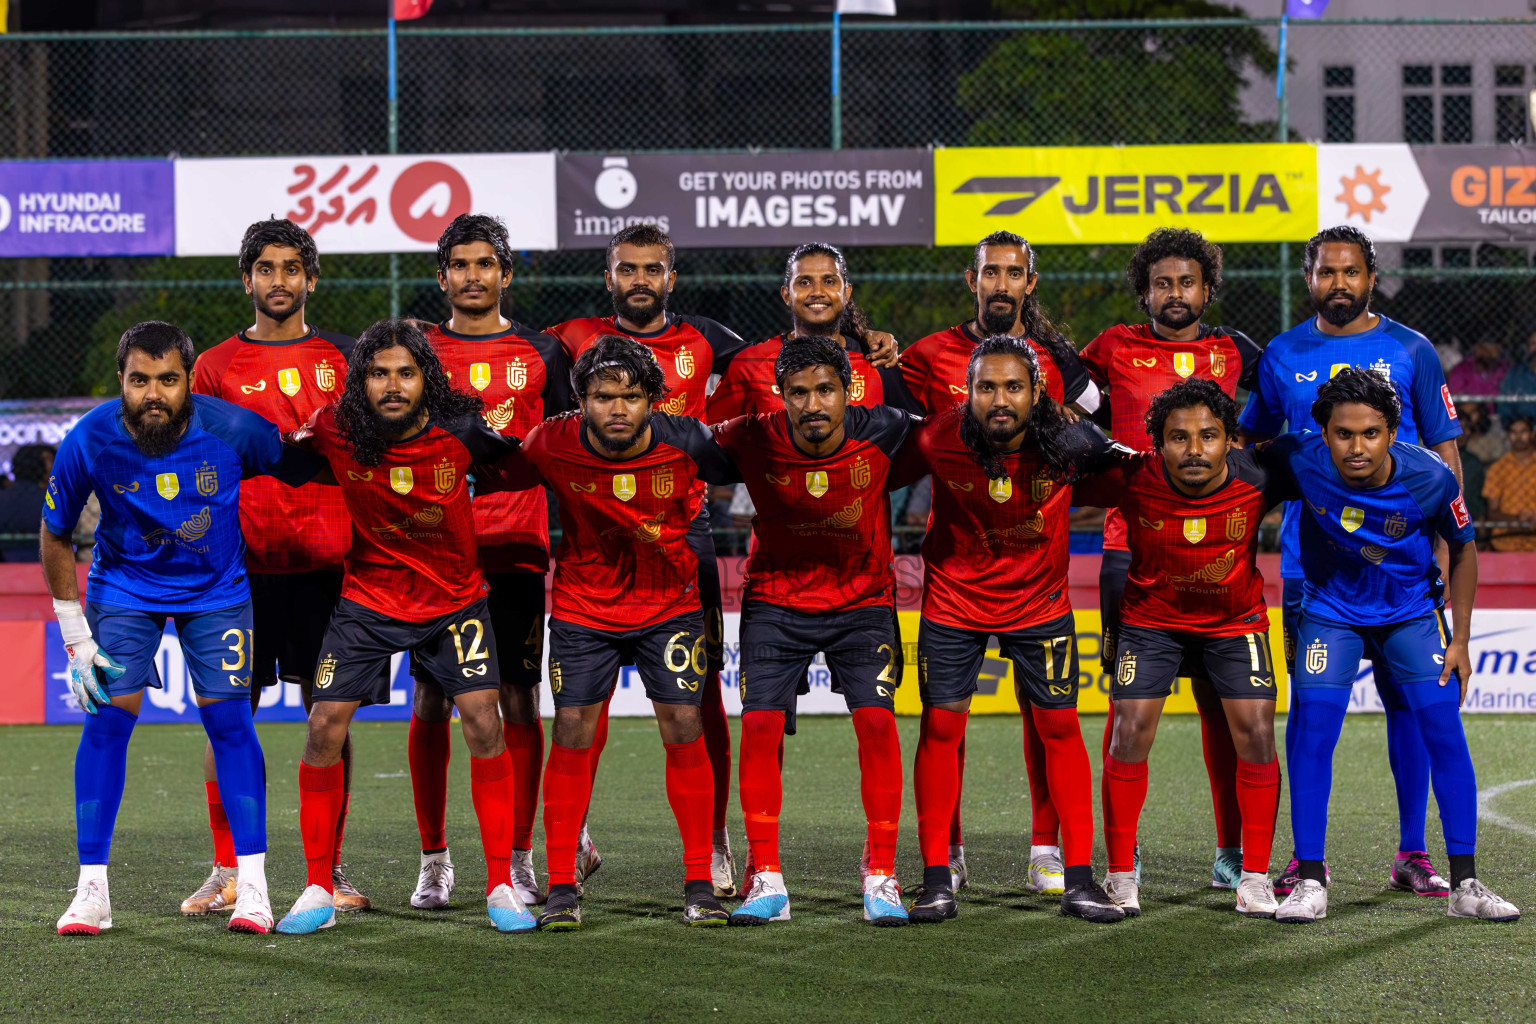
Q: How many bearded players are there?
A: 13